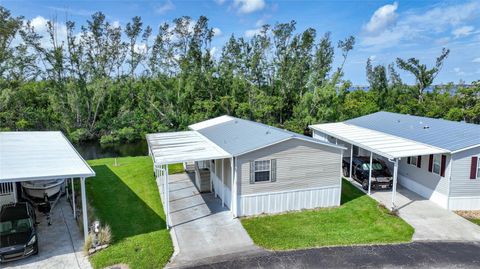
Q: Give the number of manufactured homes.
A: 3